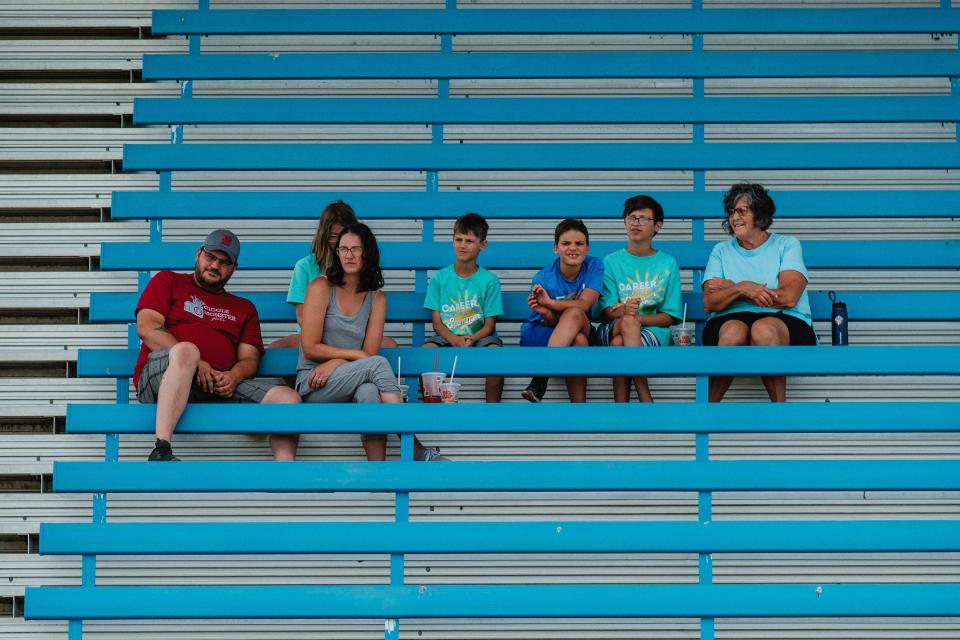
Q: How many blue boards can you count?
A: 12